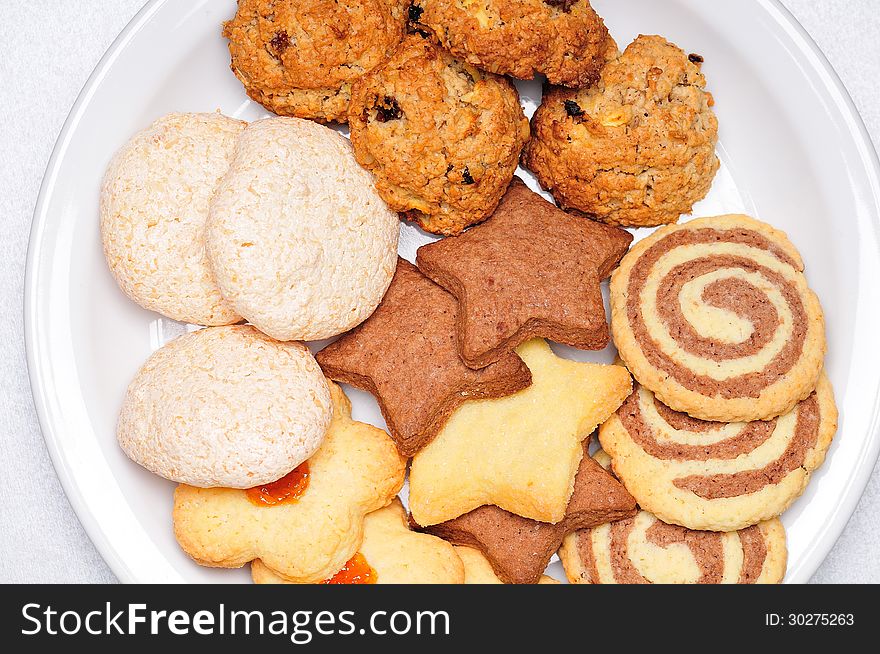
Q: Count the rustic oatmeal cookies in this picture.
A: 4